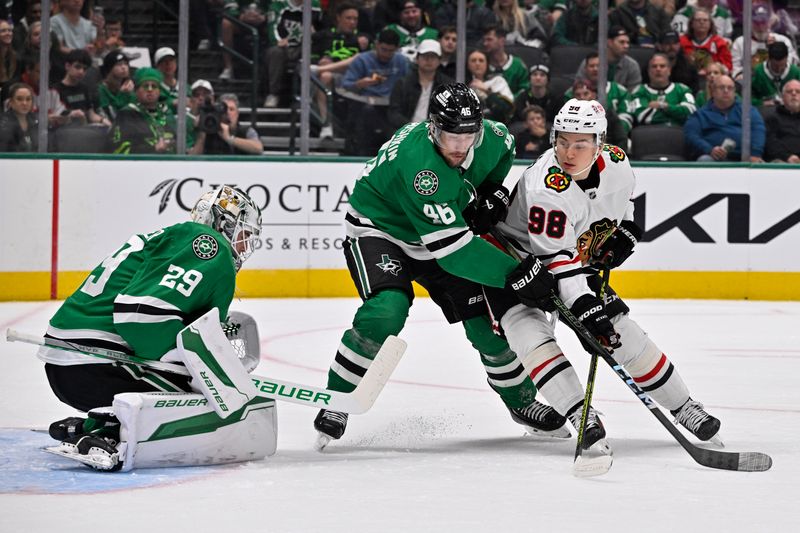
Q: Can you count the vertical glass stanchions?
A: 6